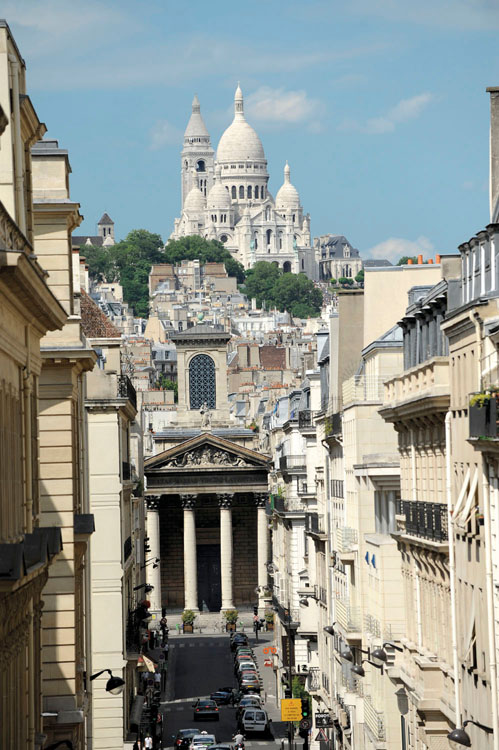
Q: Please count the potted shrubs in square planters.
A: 3